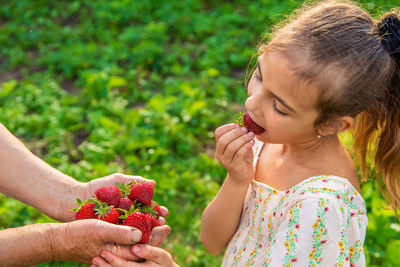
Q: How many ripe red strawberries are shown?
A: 9